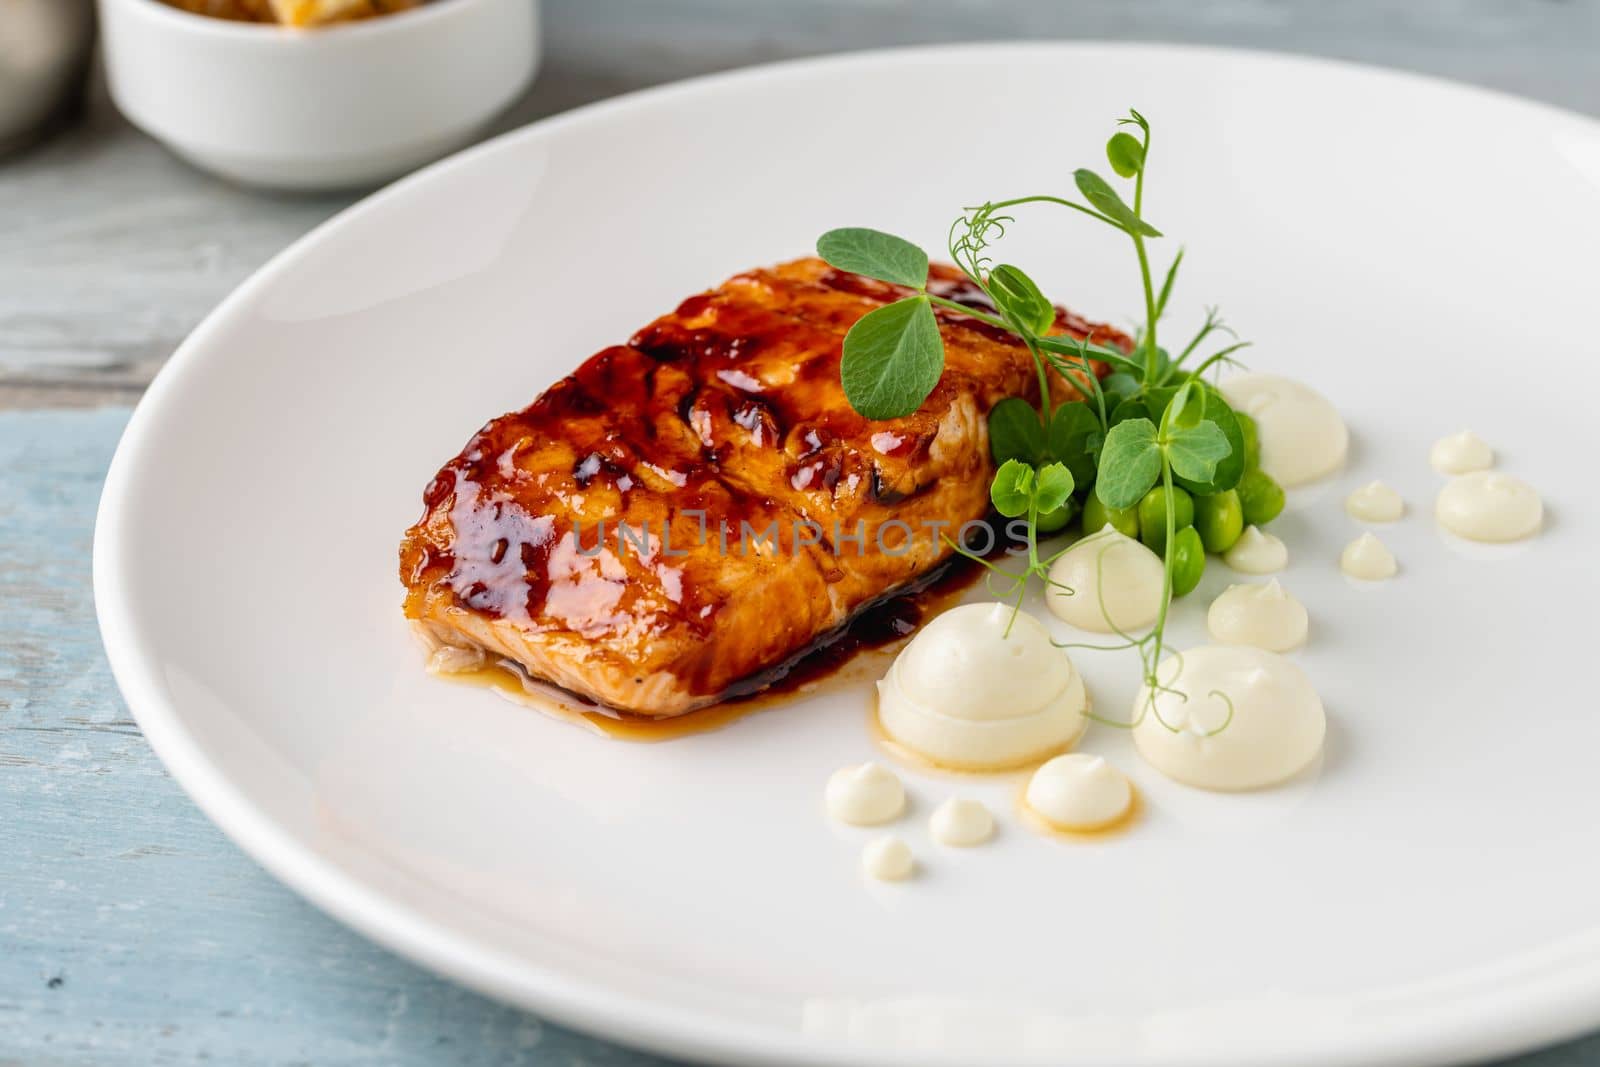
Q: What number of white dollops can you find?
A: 14